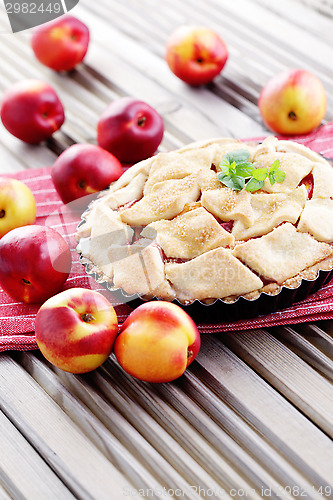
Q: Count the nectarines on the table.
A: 10